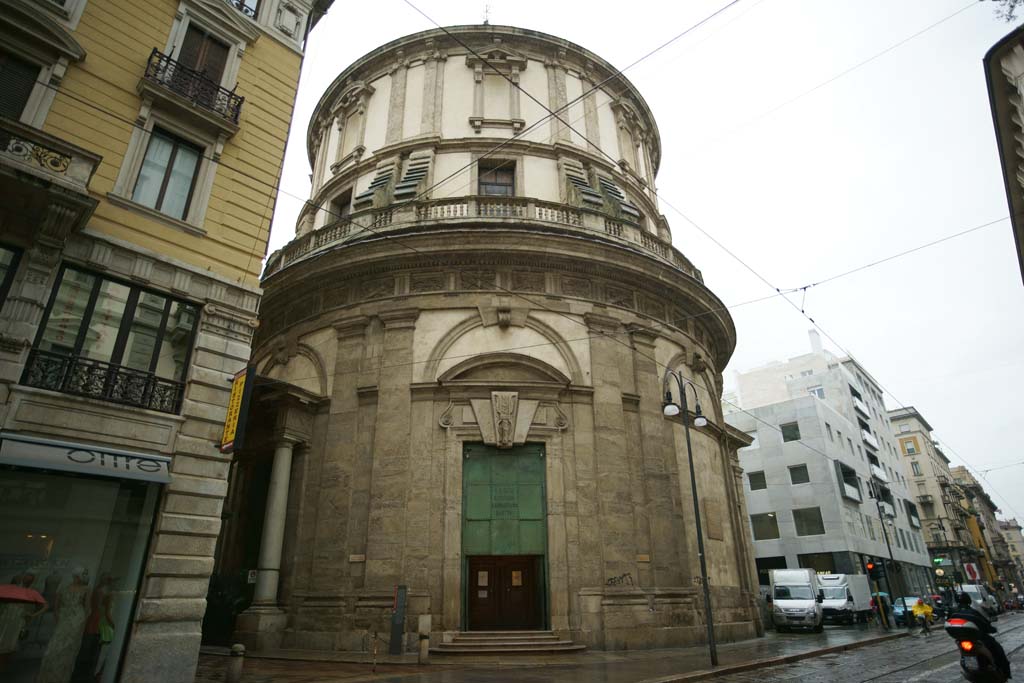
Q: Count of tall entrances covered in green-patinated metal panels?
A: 1